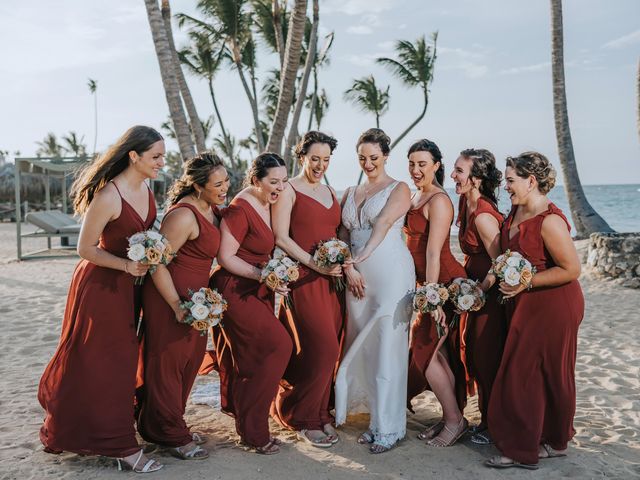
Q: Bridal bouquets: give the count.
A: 7